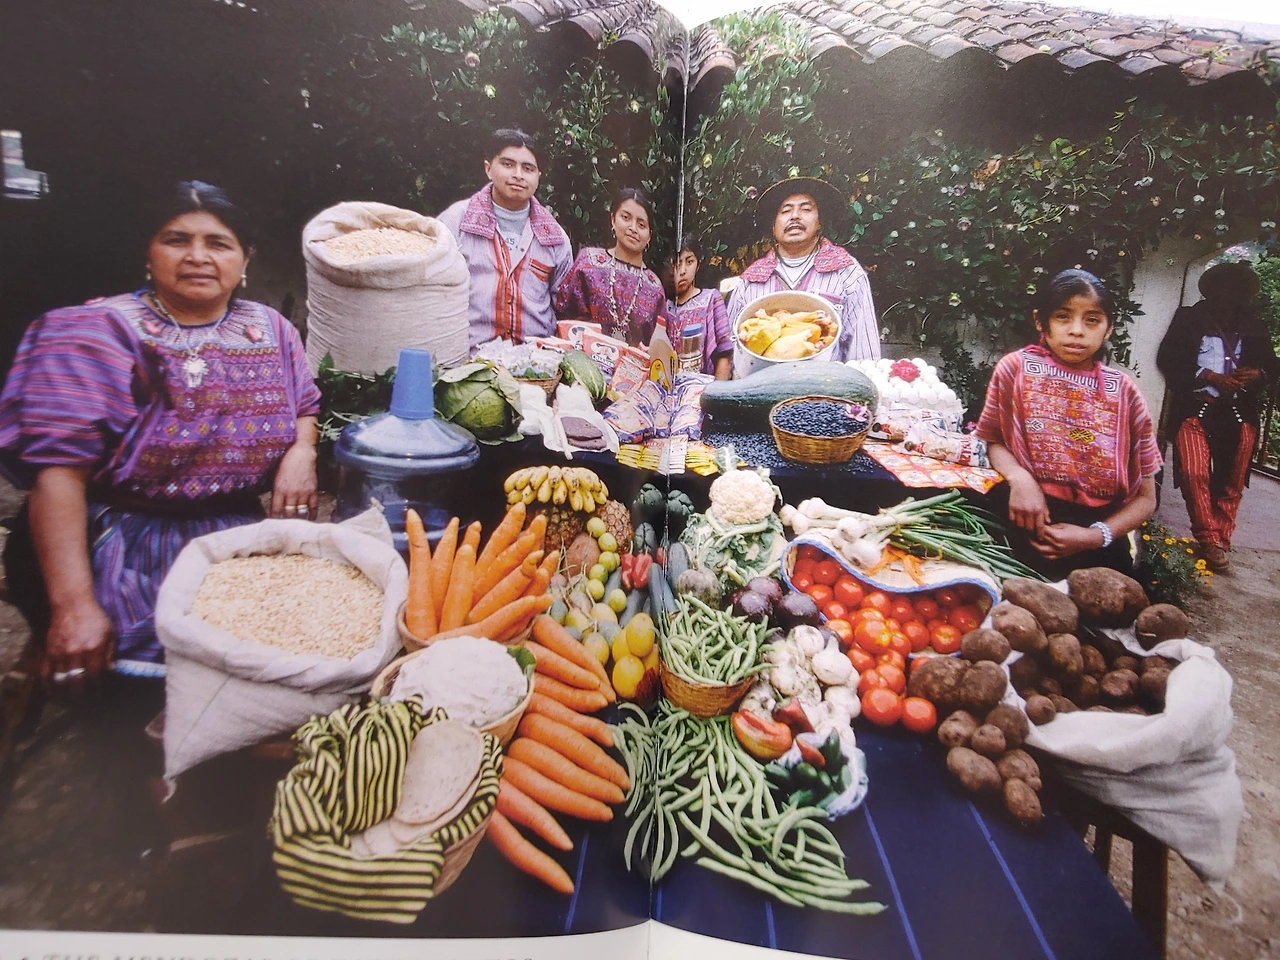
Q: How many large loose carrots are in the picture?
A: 9